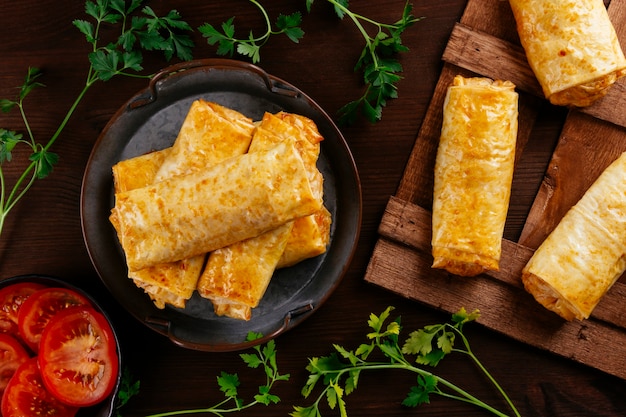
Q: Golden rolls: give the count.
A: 8